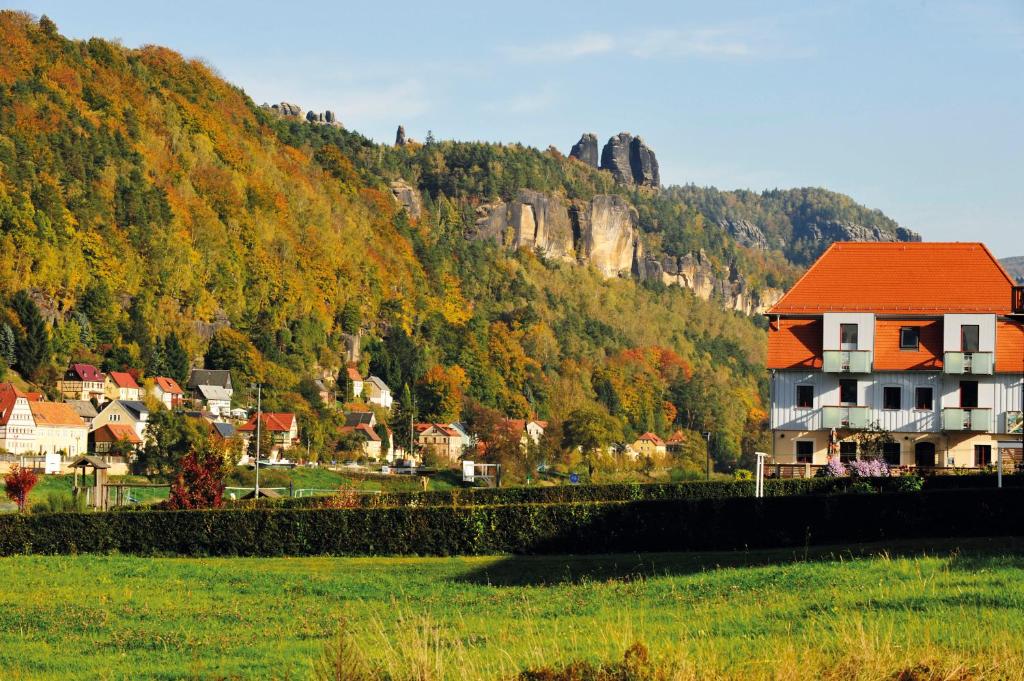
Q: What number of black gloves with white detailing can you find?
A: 0